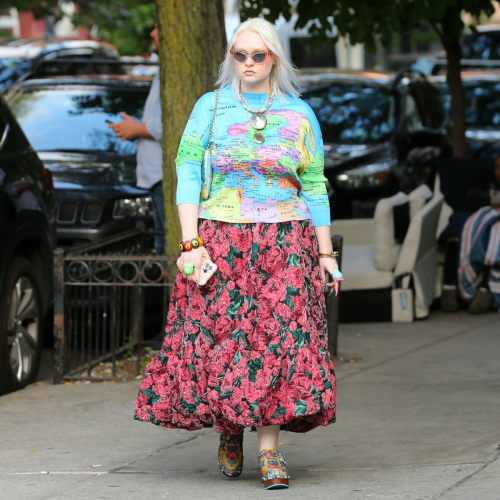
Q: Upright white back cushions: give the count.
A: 2